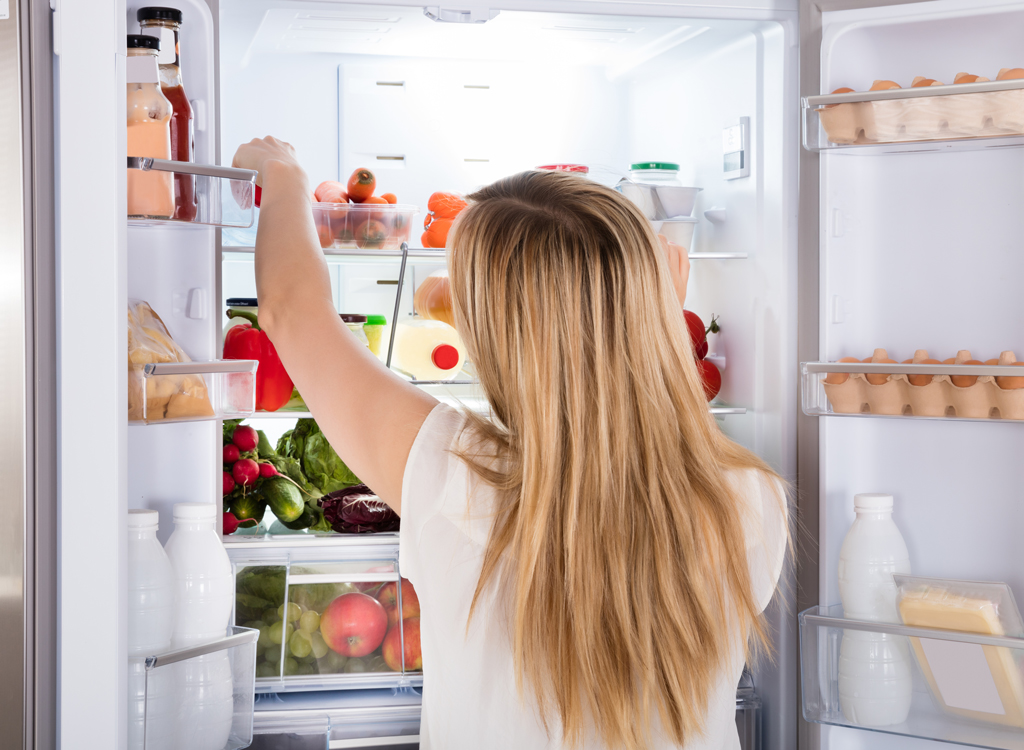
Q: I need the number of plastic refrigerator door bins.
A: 6